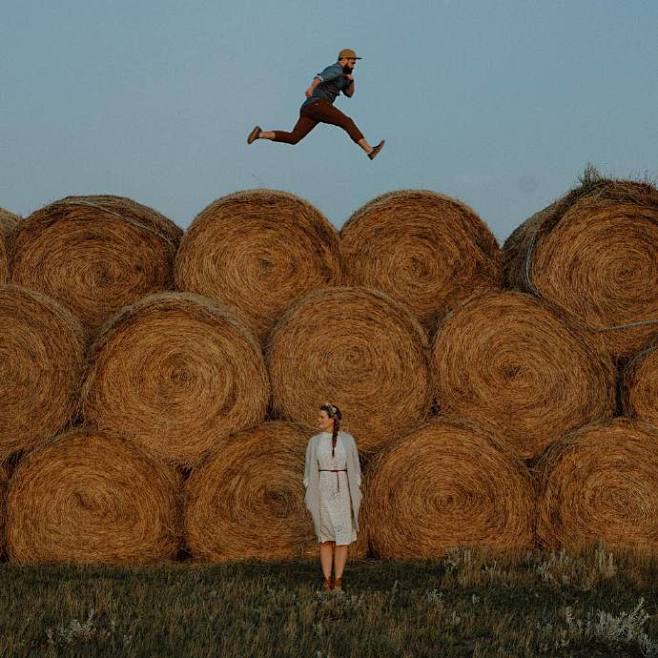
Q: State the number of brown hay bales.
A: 14